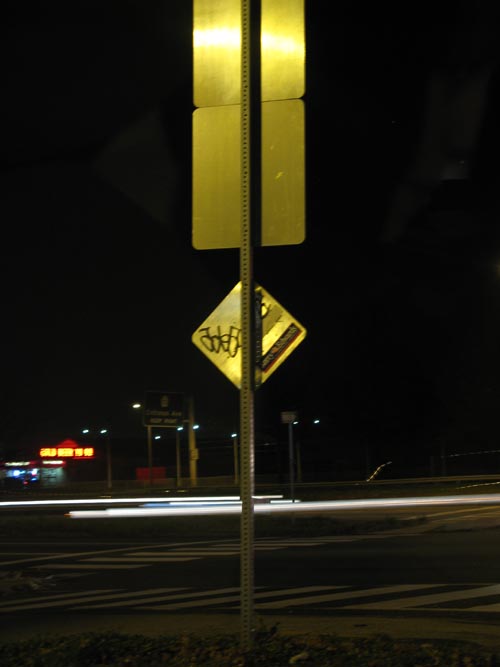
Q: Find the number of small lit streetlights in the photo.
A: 9